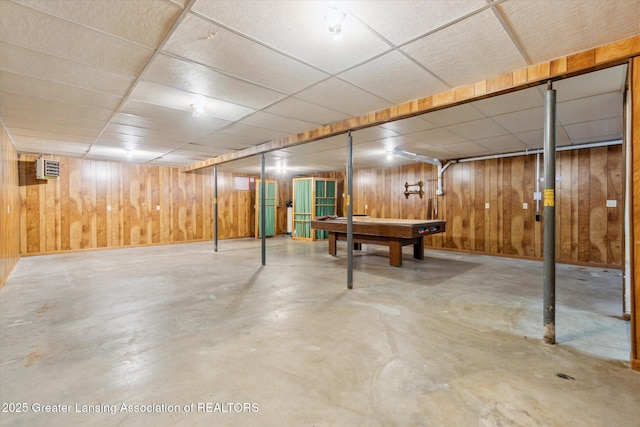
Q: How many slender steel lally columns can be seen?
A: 4